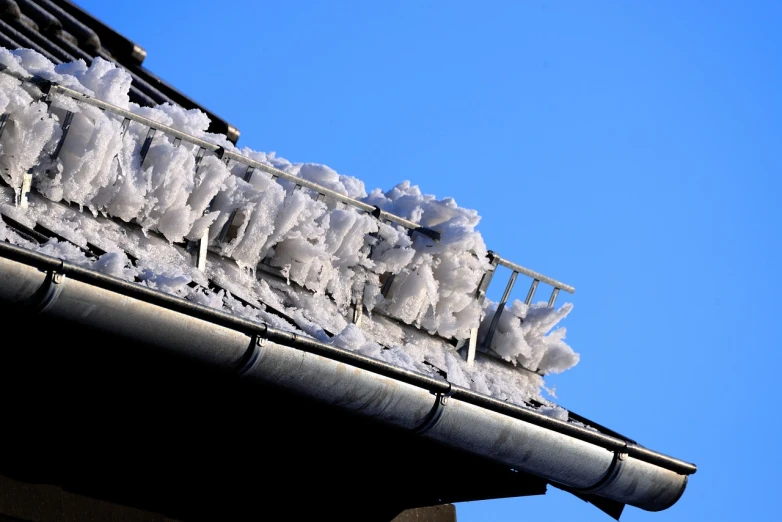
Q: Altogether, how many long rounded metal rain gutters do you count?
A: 1